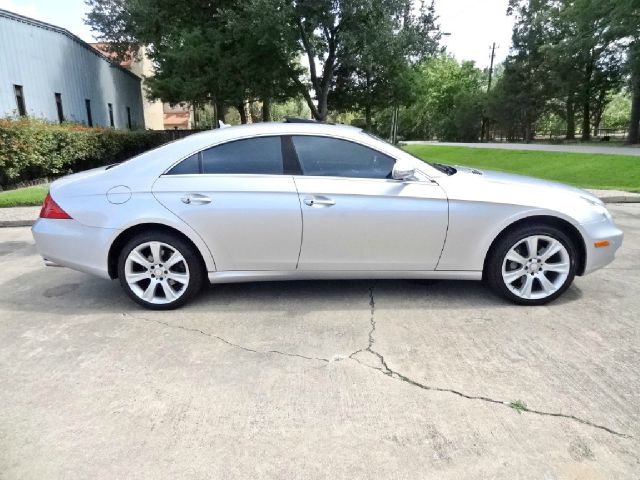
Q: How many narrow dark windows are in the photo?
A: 5